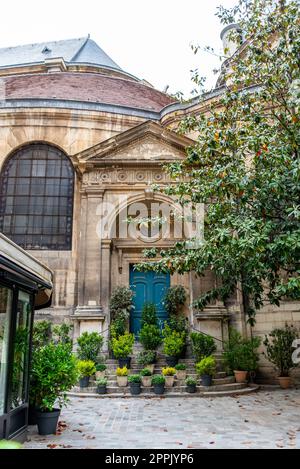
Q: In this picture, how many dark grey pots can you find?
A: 9